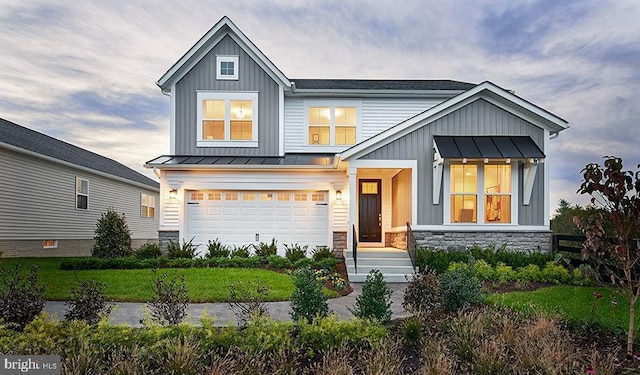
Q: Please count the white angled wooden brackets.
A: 2